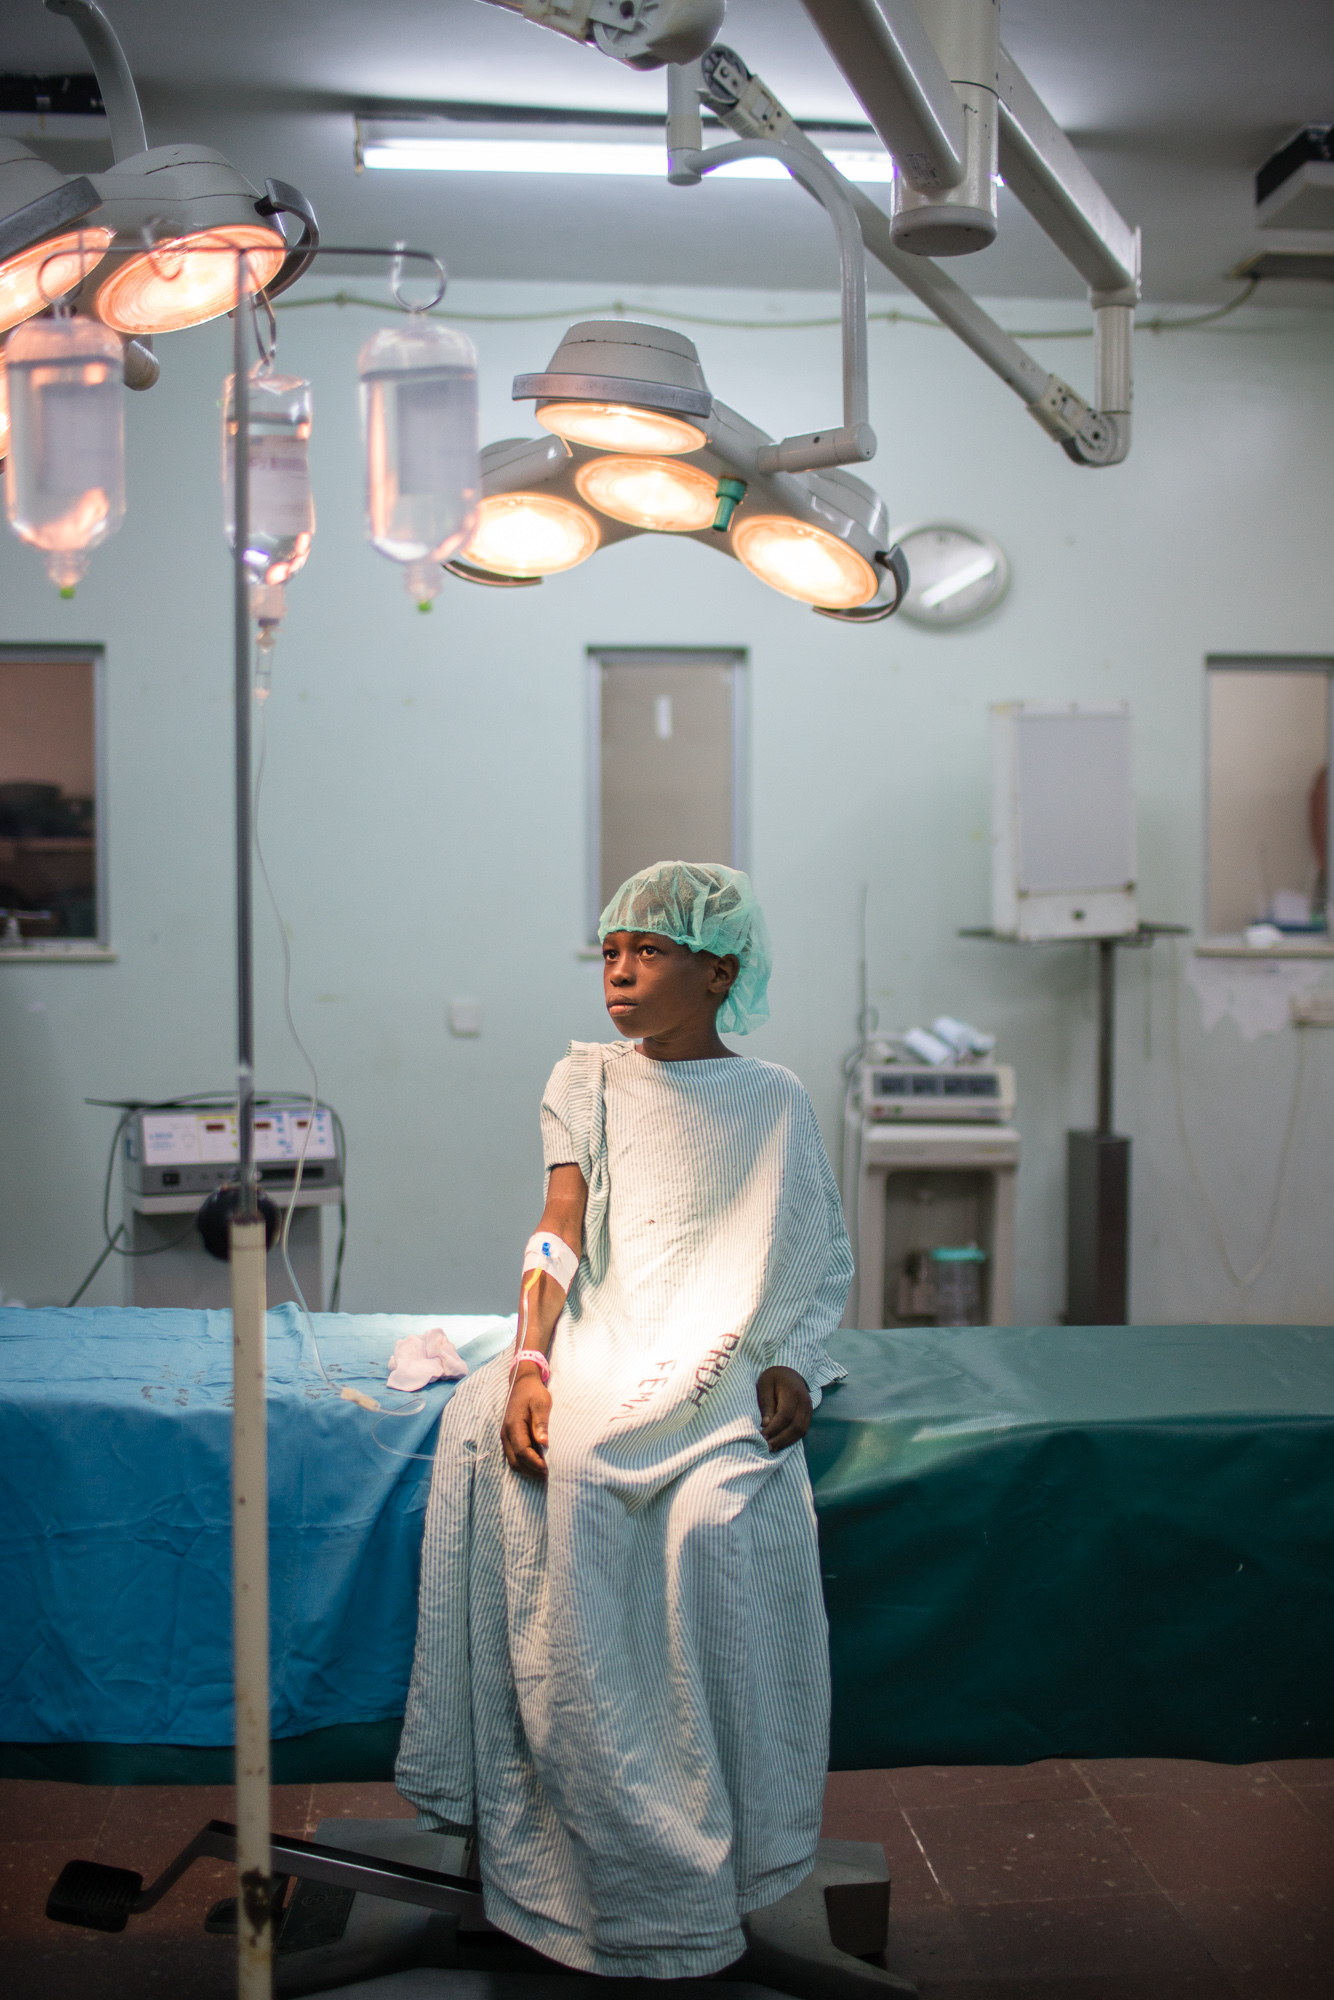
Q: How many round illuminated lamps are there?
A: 7